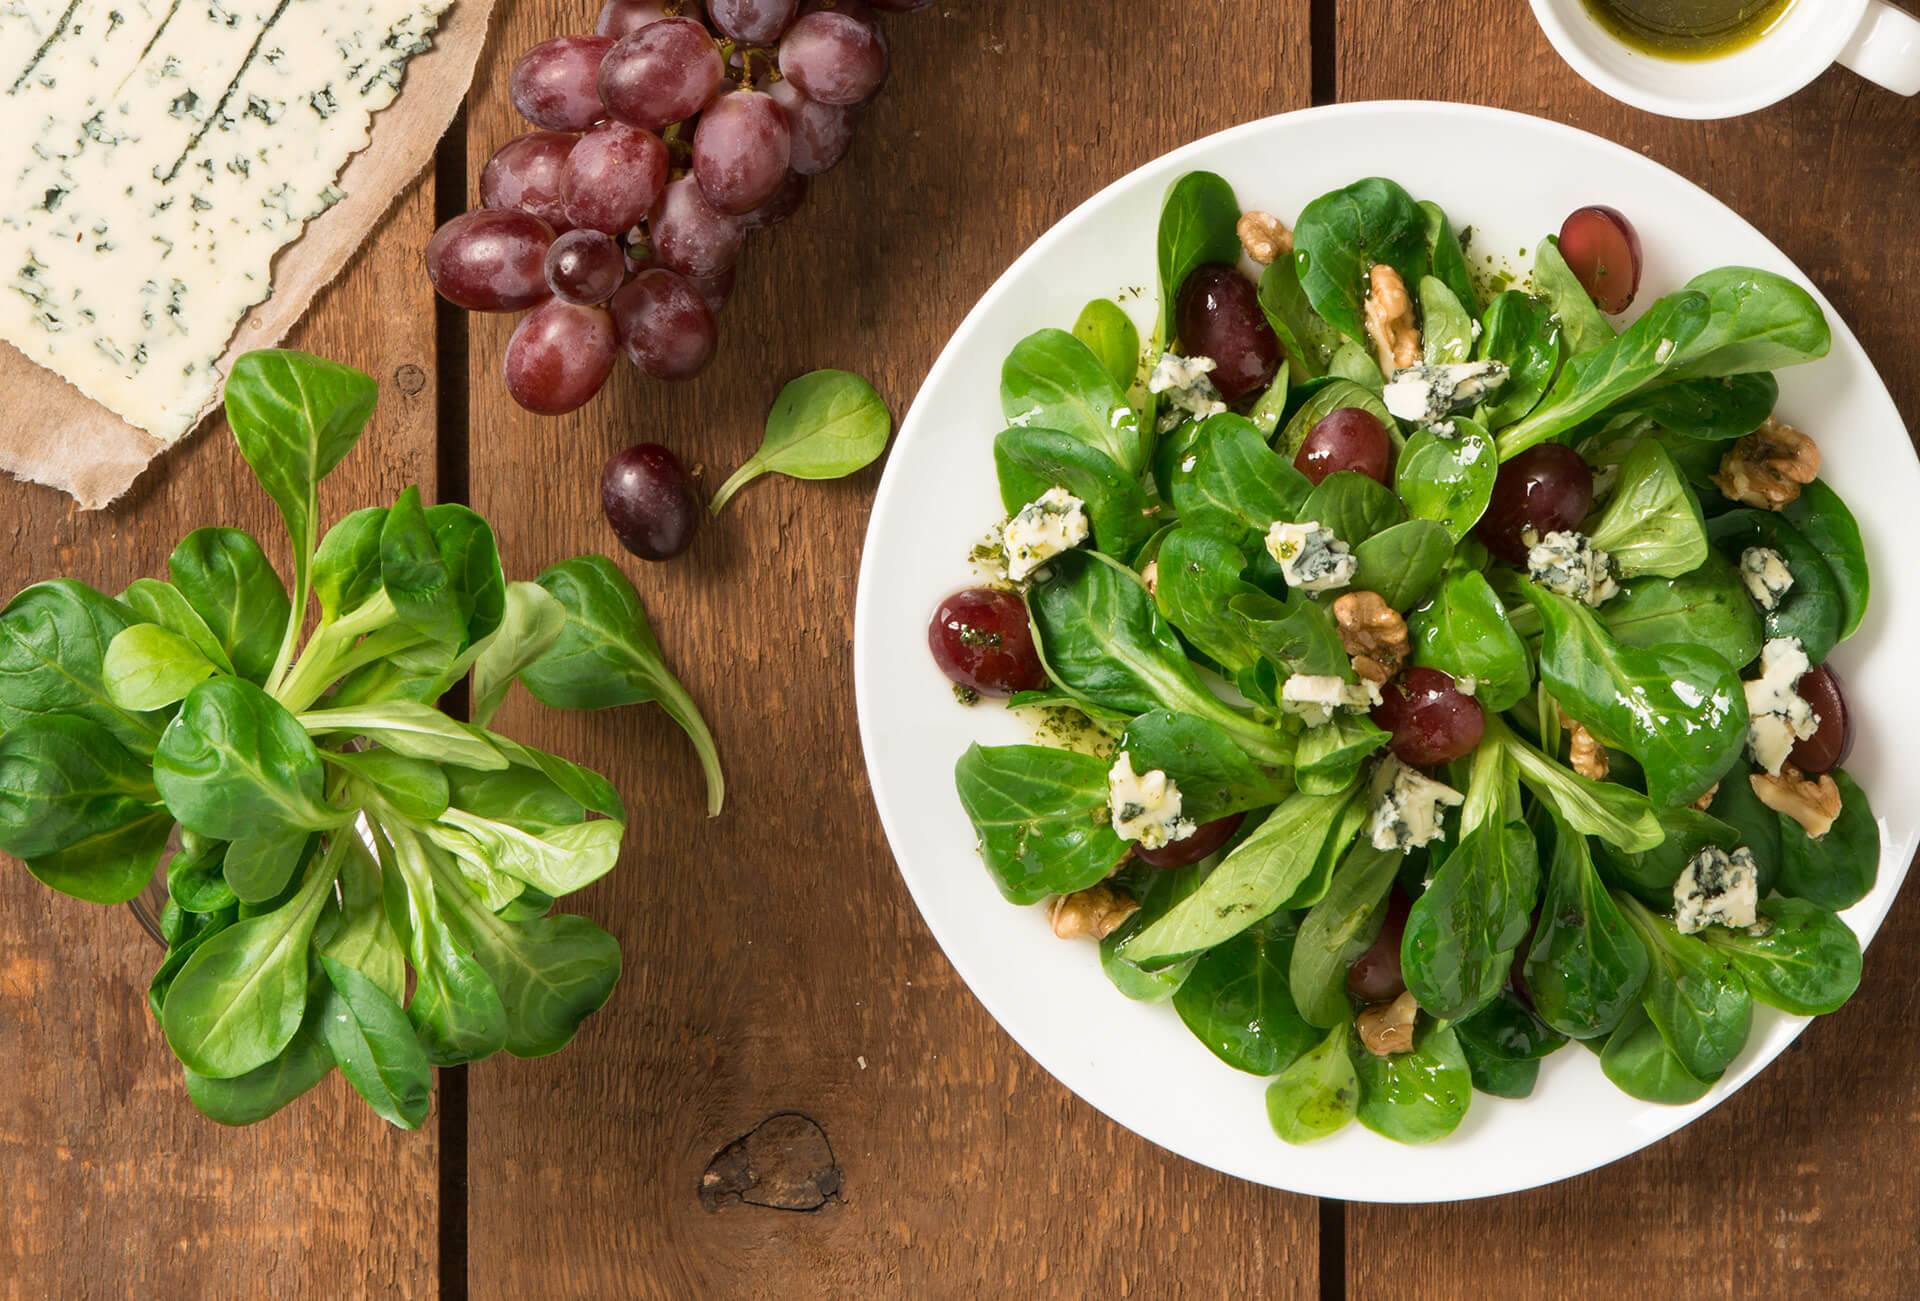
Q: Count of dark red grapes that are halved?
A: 2